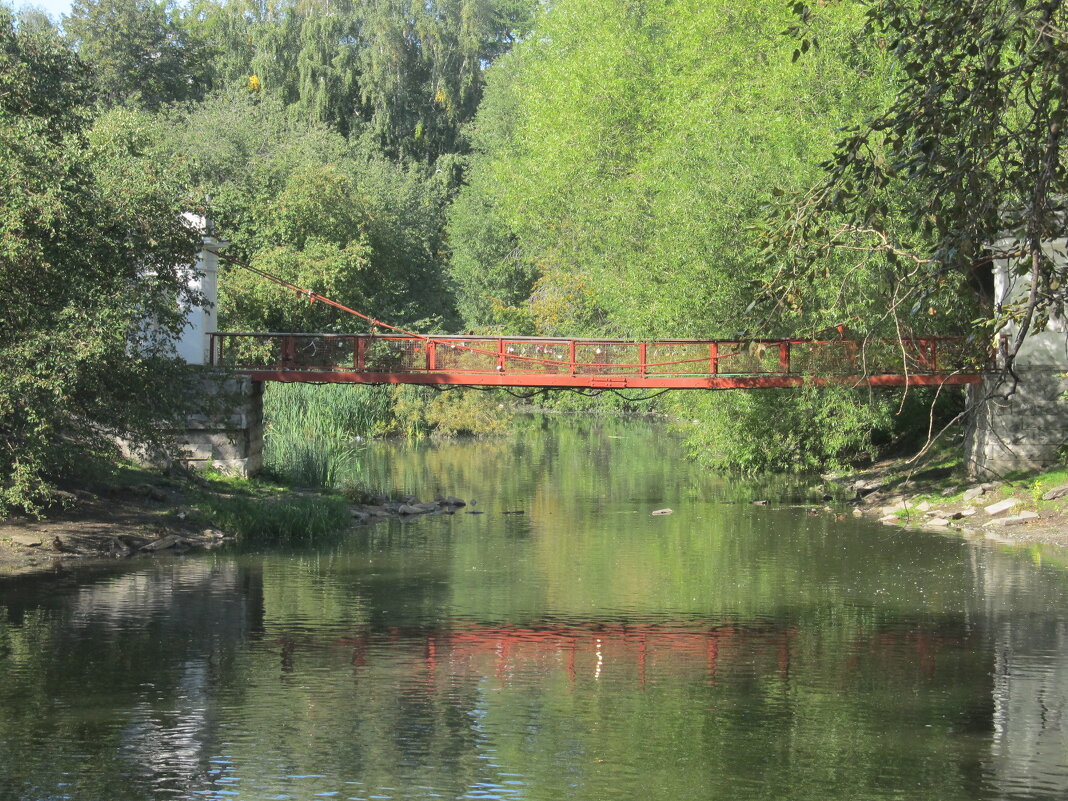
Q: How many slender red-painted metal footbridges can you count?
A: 1